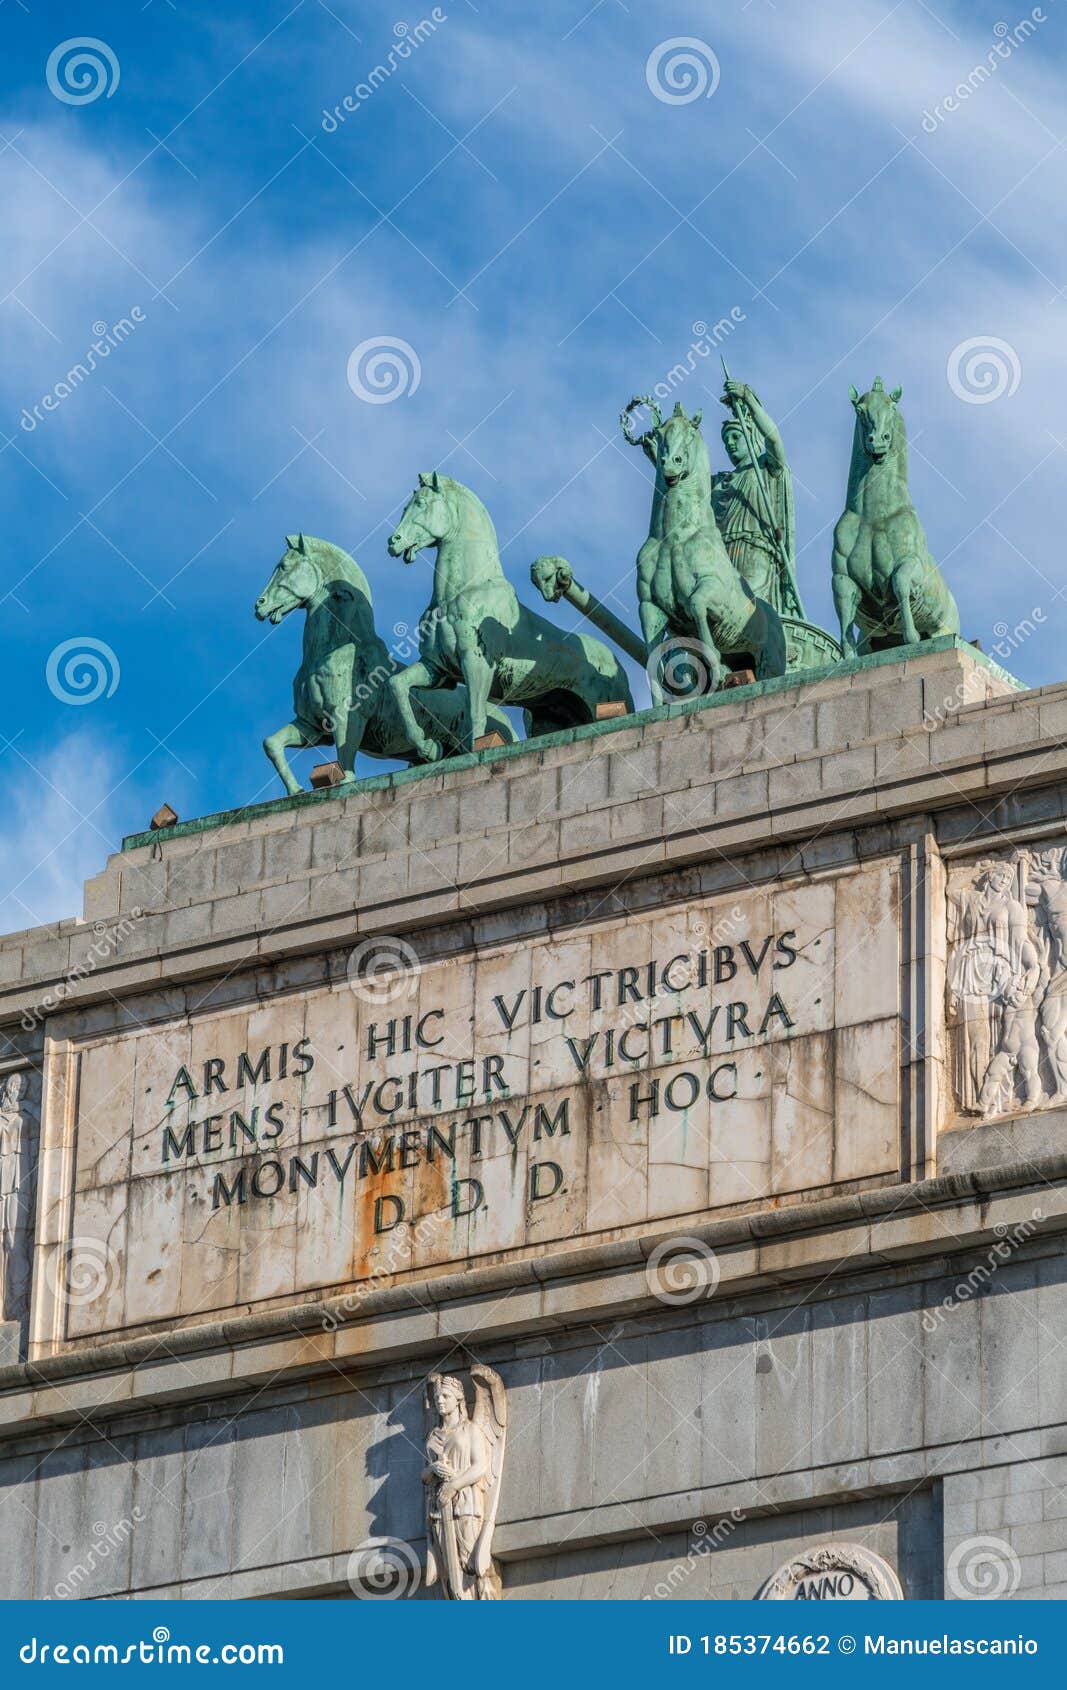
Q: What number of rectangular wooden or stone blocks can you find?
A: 5